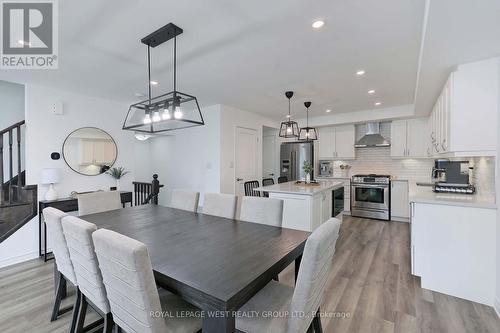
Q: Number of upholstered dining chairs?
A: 8